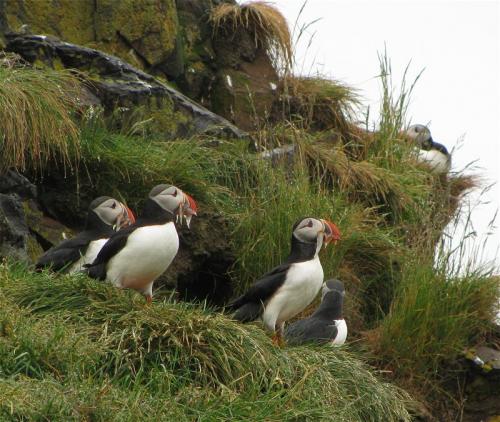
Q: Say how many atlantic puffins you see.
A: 5